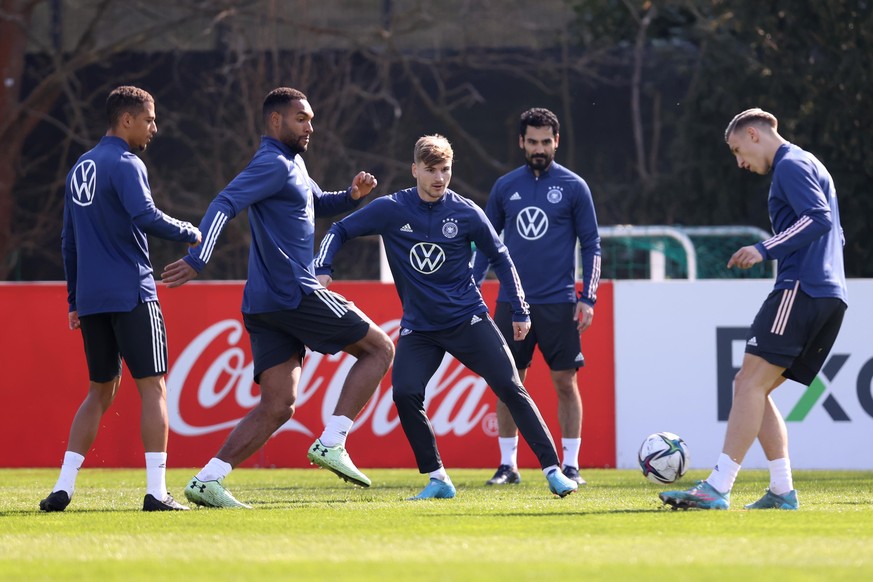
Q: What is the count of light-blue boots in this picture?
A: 4